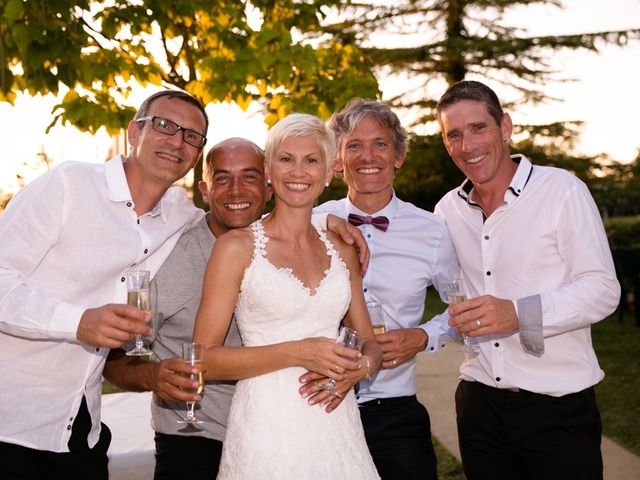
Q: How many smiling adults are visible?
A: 5